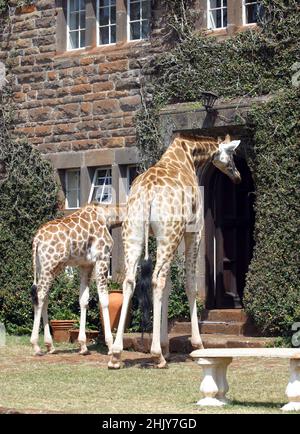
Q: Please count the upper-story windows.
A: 5